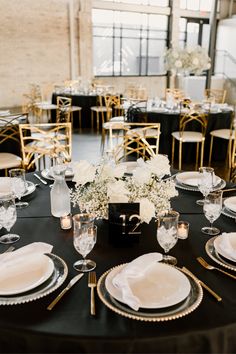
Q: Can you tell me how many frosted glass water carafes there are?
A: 1